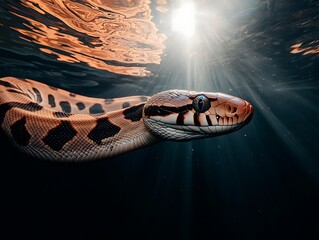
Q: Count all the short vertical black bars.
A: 3